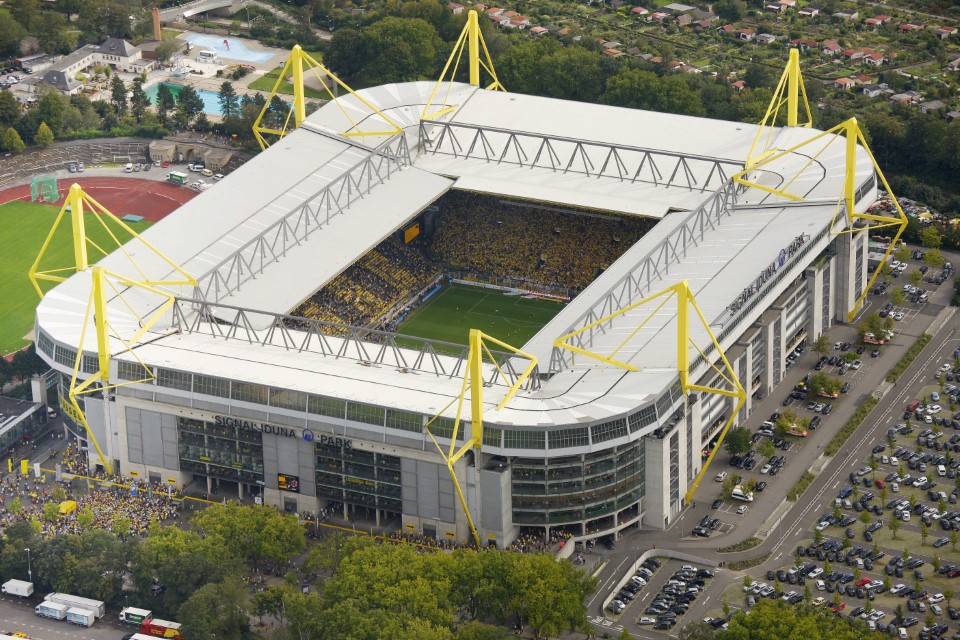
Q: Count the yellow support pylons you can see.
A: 8